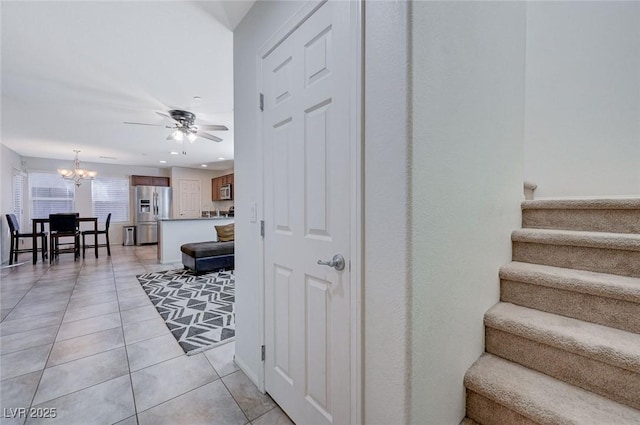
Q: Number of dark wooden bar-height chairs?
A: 4